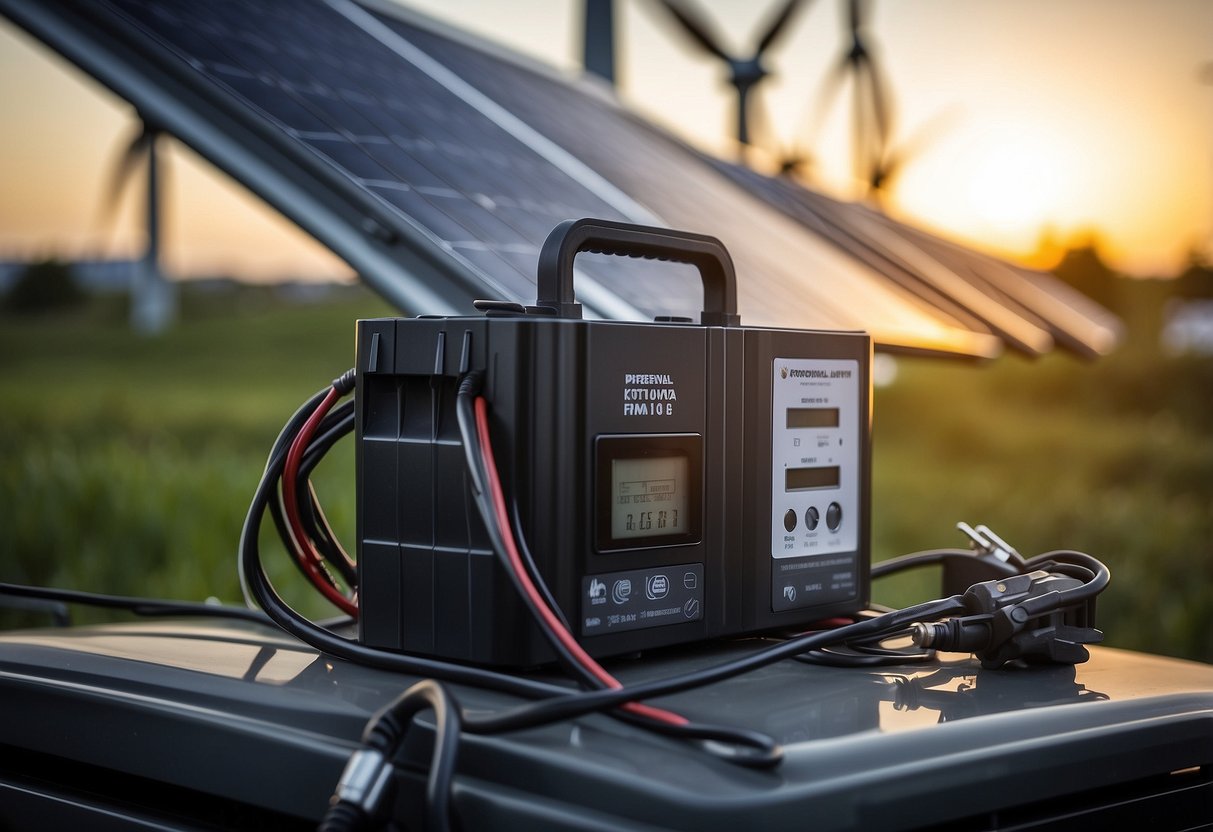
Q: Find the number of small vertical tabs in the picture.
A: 3